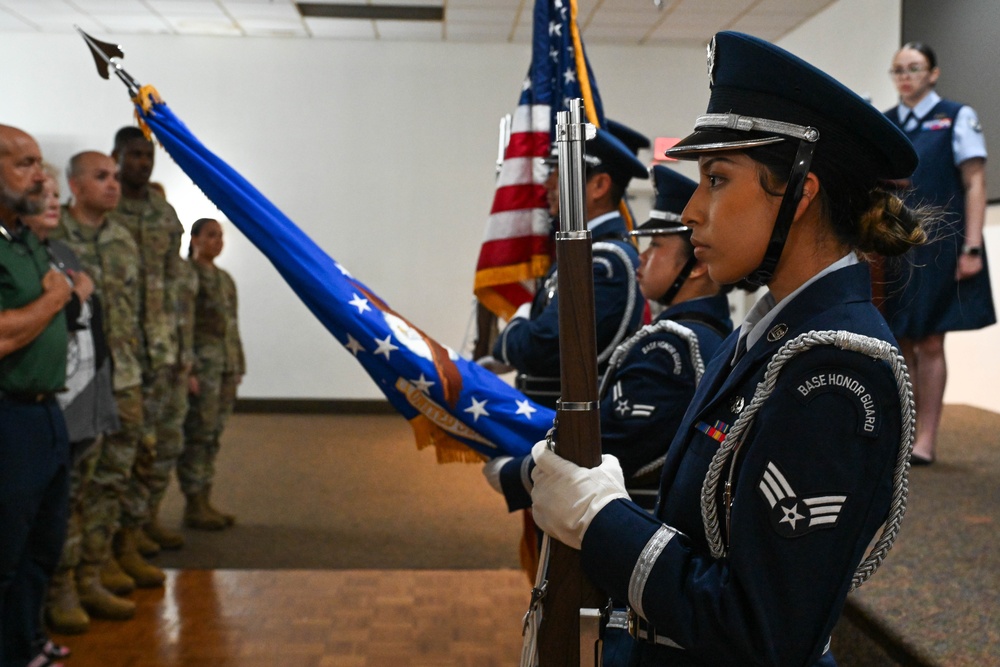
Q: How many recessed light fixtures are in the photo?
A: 1